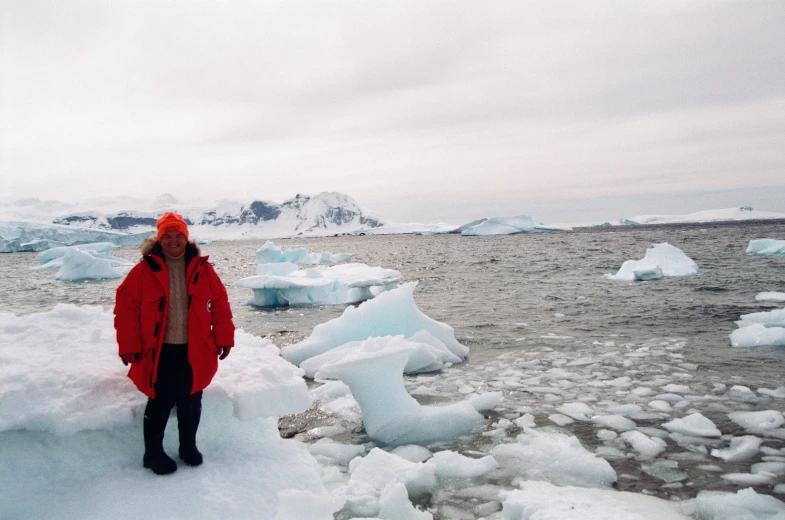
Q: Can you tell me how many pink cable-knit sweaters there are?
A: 0